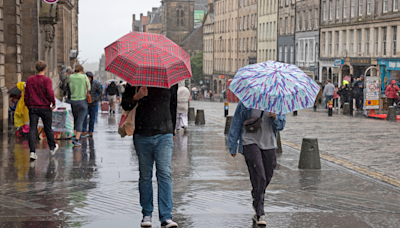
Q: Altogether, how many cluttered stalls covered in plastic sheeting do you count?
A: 1